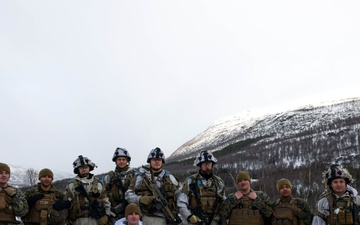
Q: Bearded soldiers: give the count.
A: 1